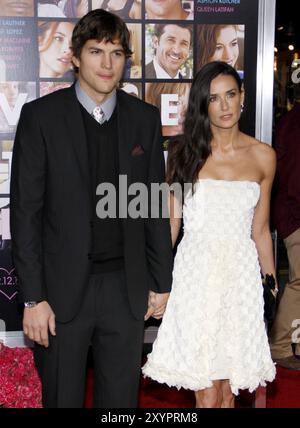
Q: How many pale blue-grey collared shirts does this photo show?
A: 1